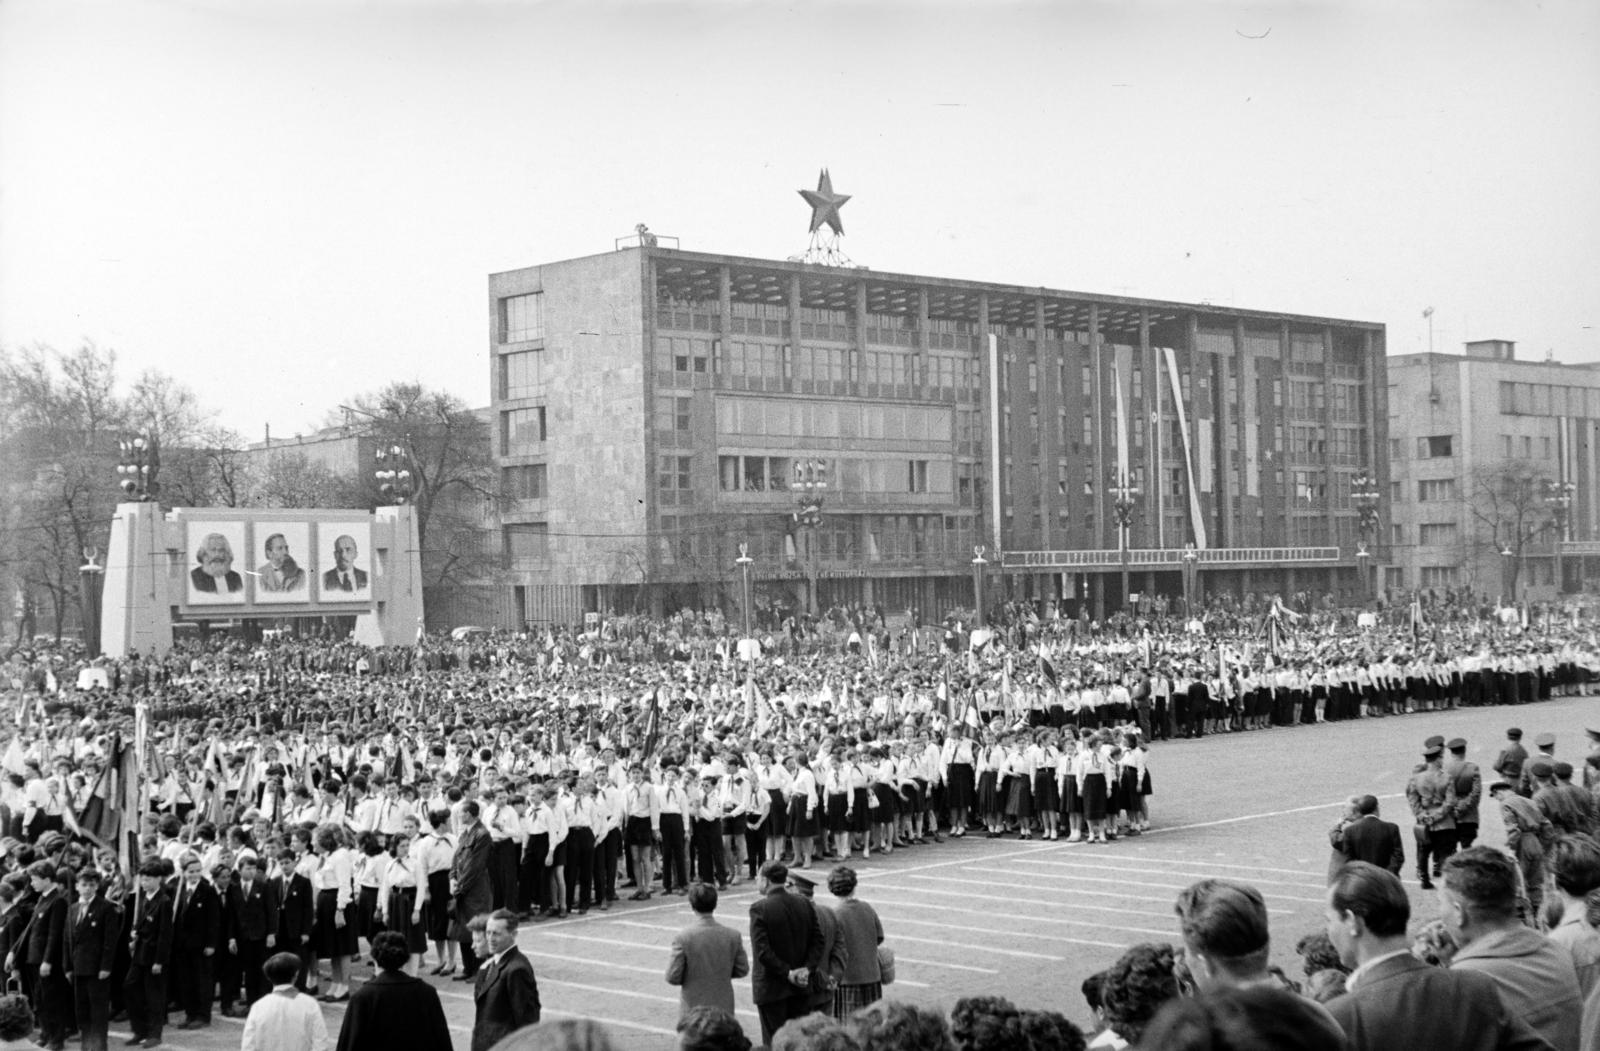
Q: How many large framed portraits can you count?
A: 3